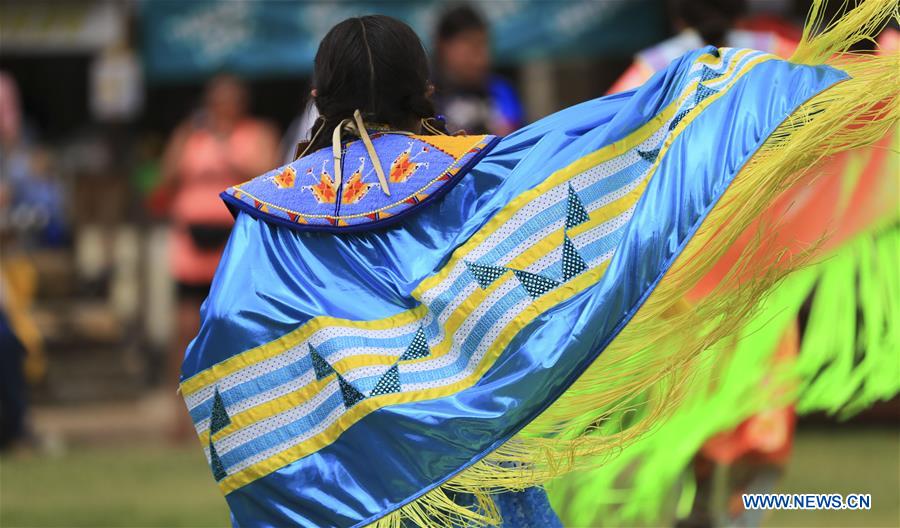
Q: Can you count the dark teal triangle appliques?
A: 14